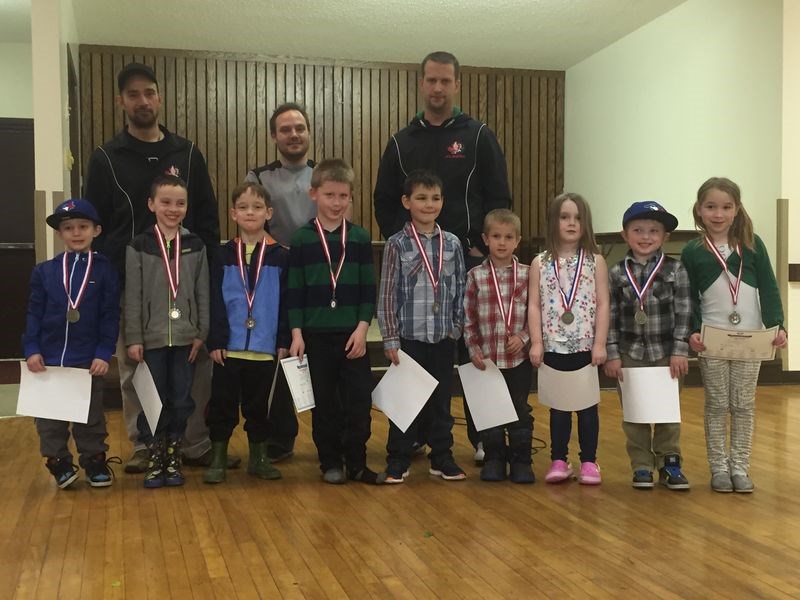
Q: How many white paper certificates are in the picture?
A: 9